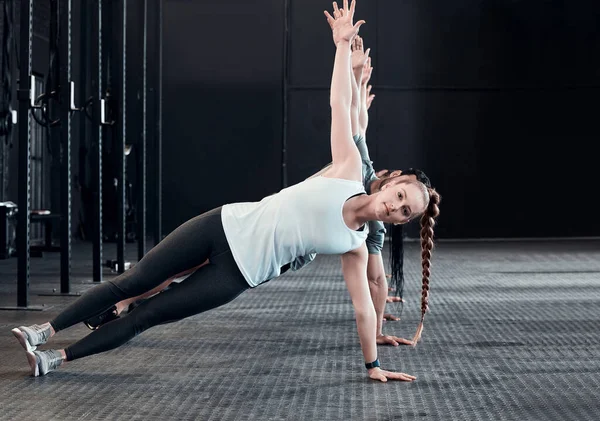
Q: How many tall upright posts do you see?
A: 6